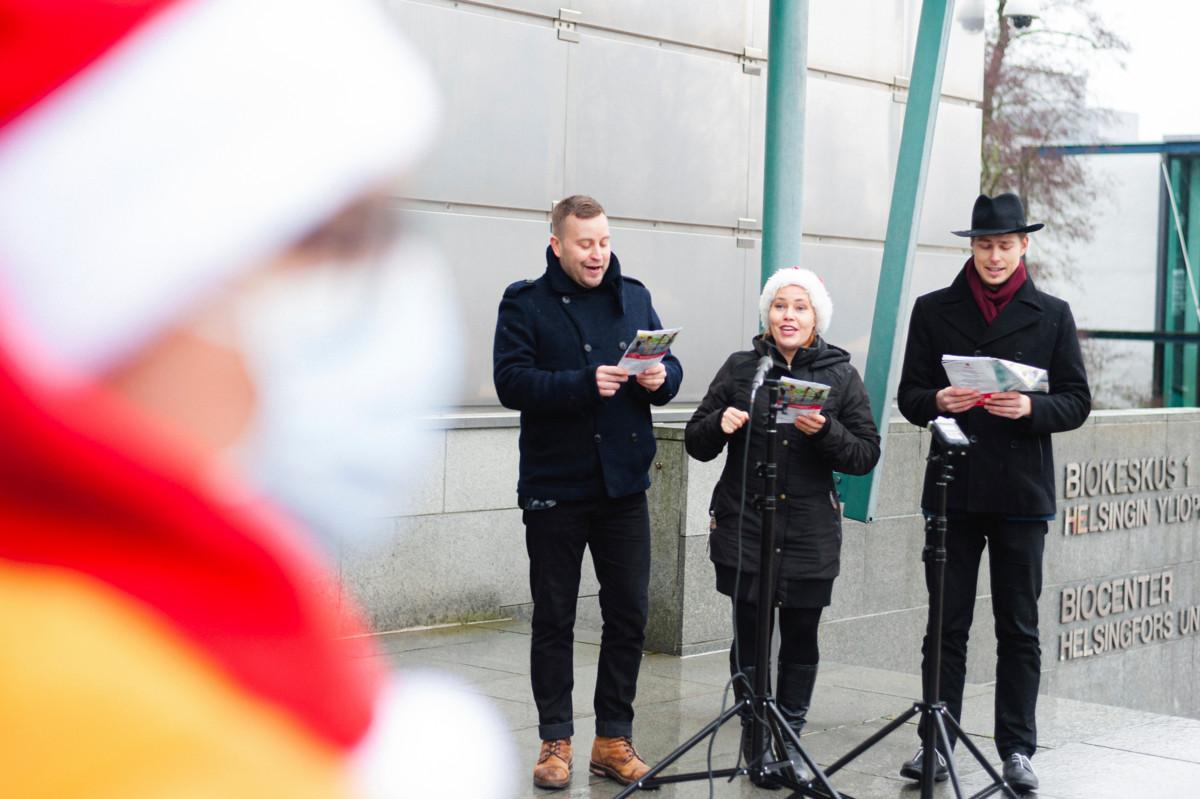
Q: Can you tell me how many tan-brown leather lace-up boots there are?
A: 2